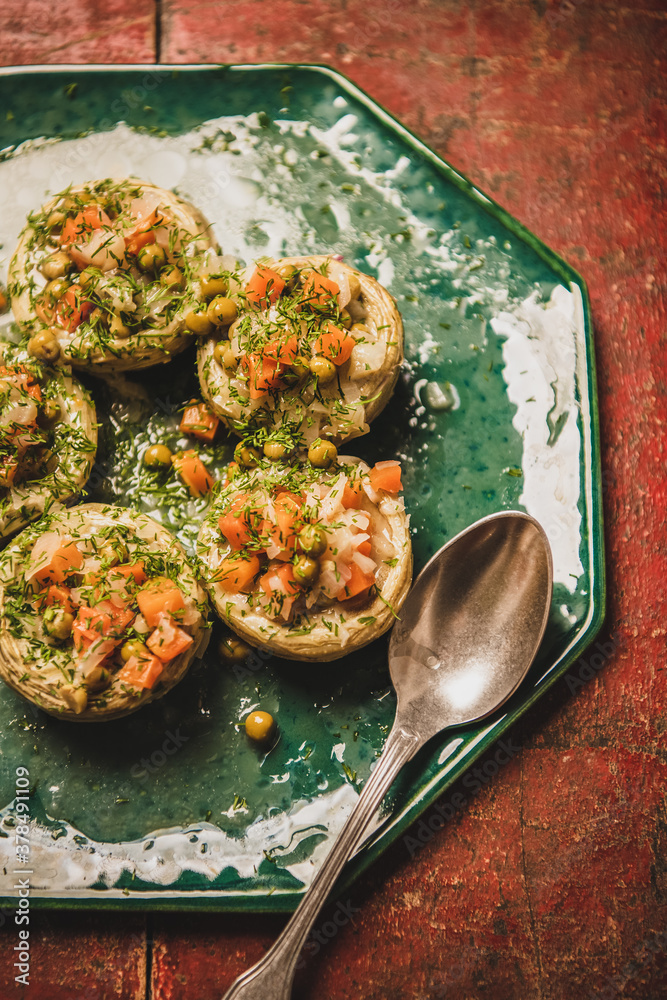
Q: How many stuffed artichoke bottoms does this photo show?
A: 5